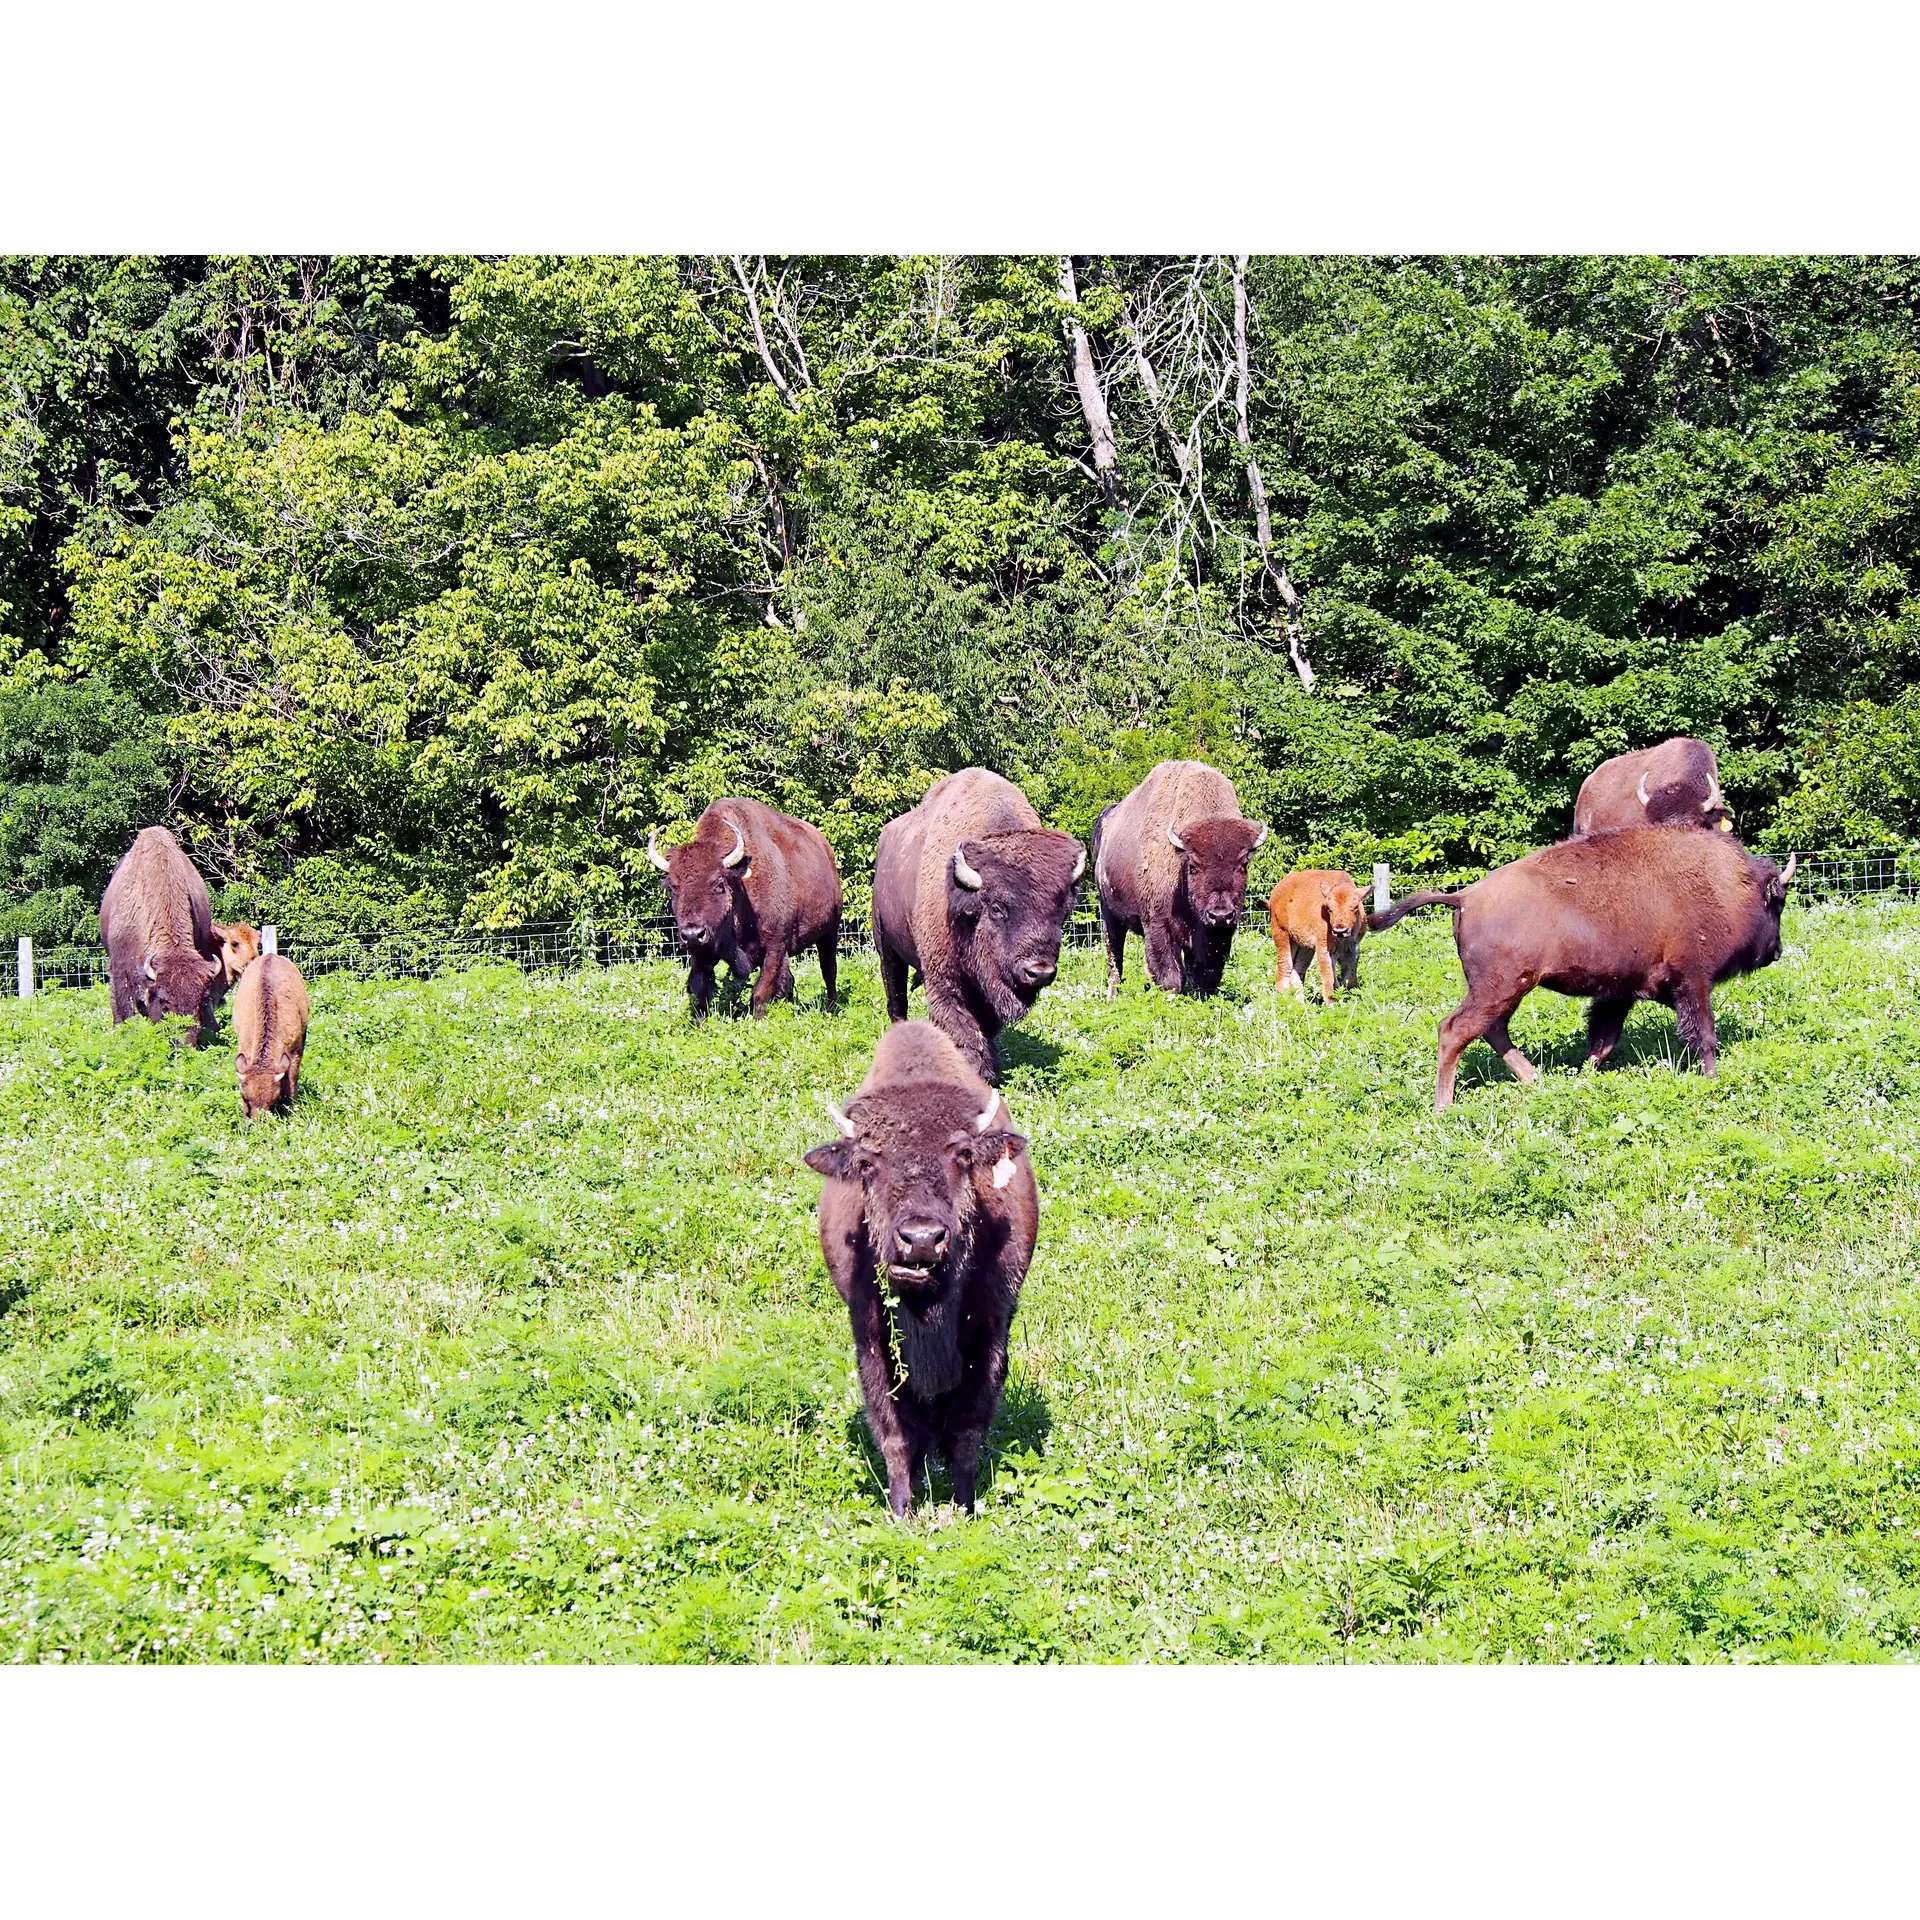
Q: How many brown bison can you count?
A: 10